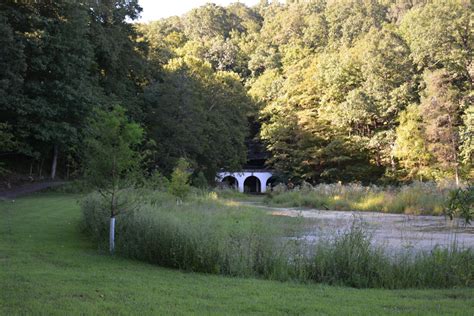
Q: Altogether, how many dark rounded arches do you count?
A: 3